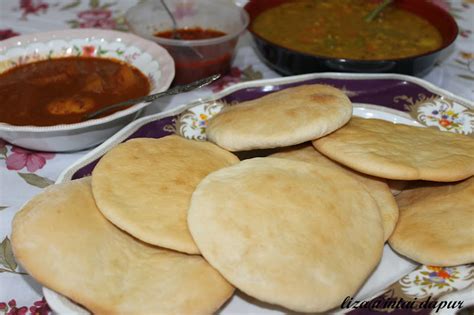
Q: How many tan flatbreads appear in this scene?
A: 7